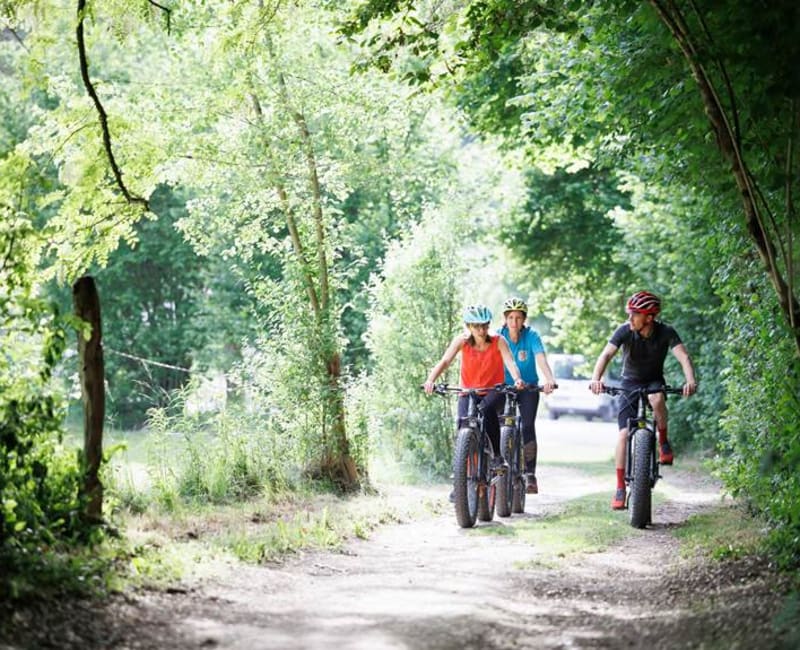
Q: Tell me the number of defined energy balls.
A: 0